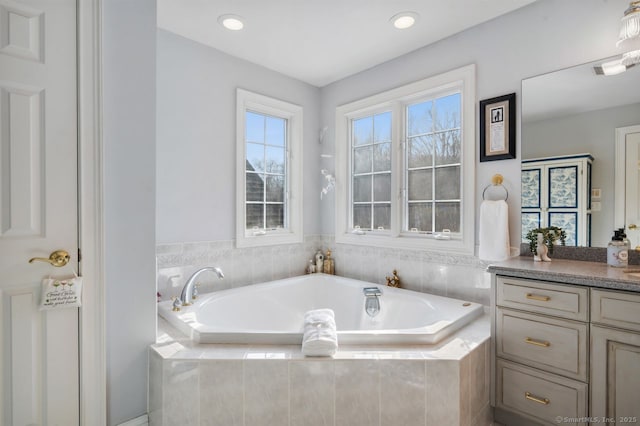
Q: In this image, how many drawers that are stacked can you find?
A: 3